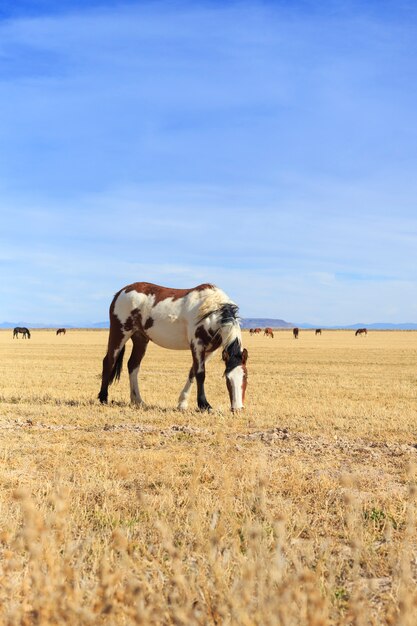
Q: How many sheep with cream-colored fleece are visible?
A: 0